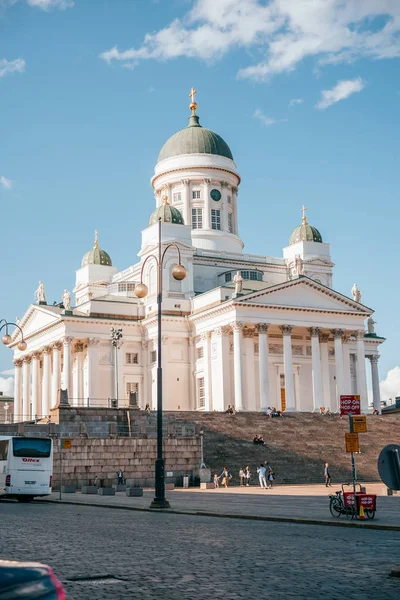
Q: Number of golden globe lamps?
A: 4